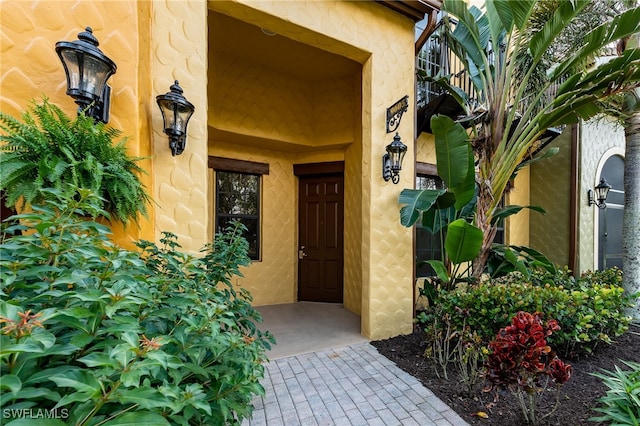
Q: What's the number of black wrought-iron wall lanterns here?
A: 4